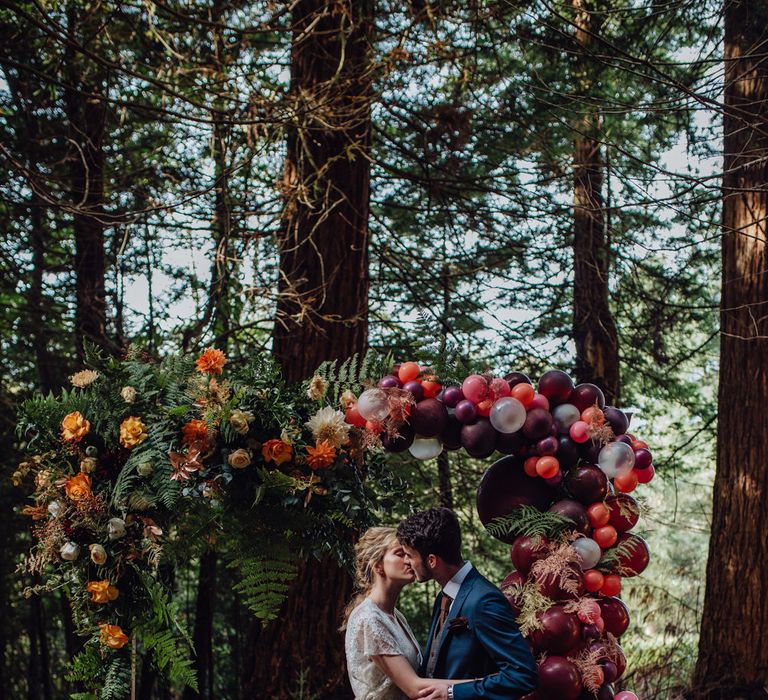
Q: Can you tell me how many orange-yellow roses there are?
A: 6